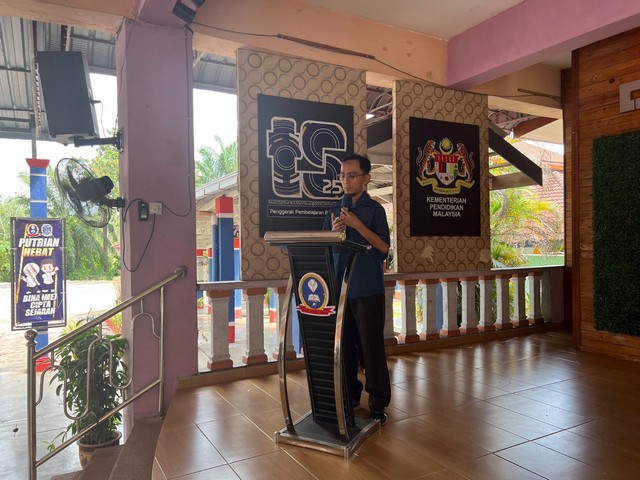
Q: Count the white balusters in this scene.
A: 12